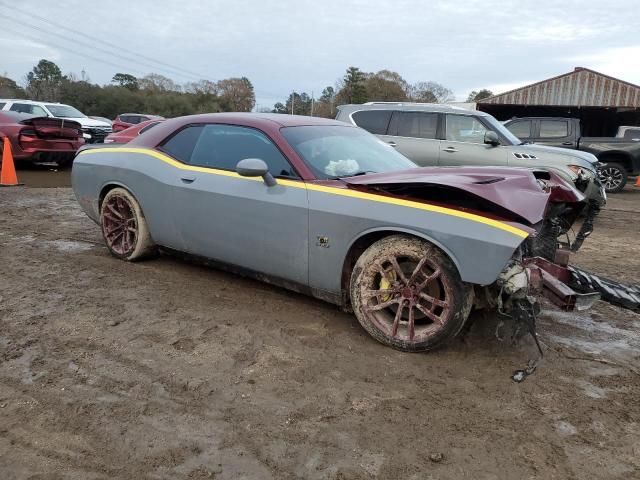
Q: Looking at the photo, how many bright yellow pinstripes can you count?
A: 1